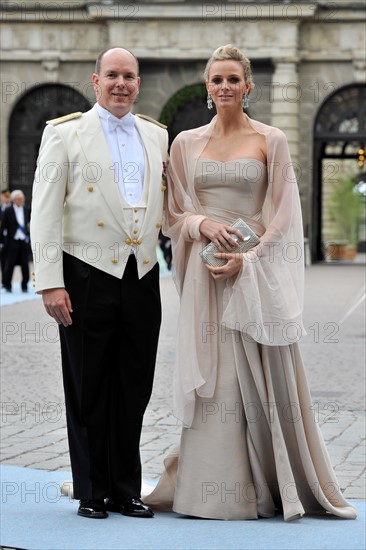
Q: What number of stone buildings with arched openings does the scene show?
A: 1